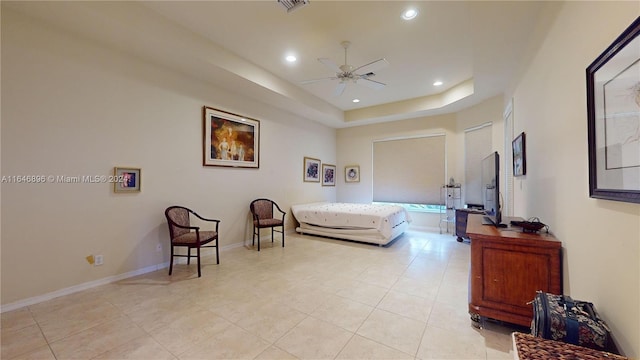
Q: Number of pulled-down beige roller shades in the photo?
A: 2